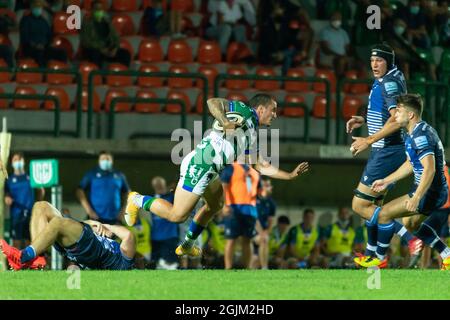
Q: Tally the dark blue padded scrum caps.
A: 1